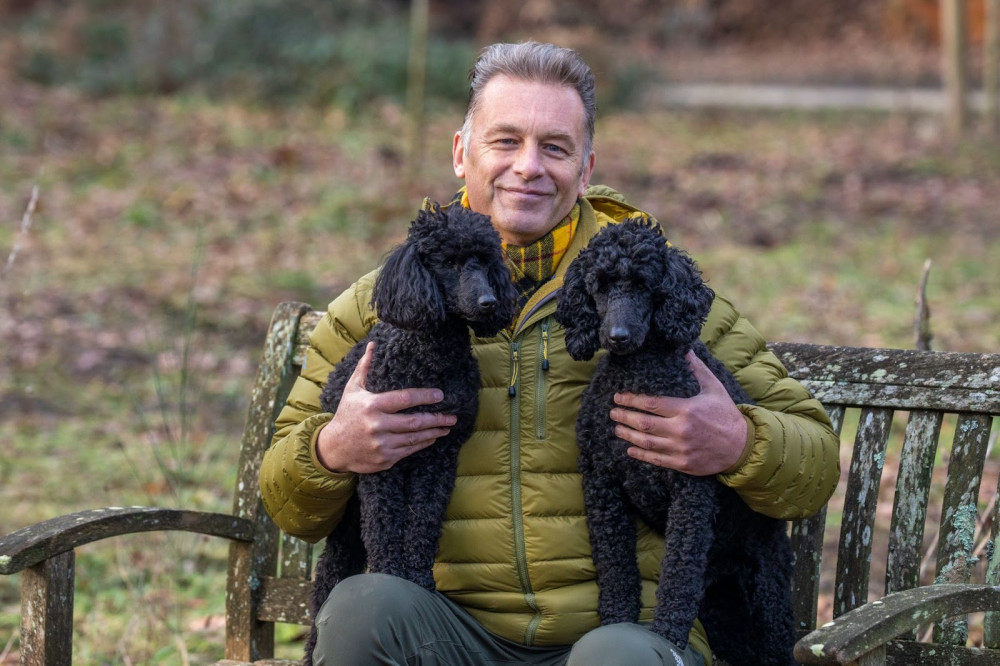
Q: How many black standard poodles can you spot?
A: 2